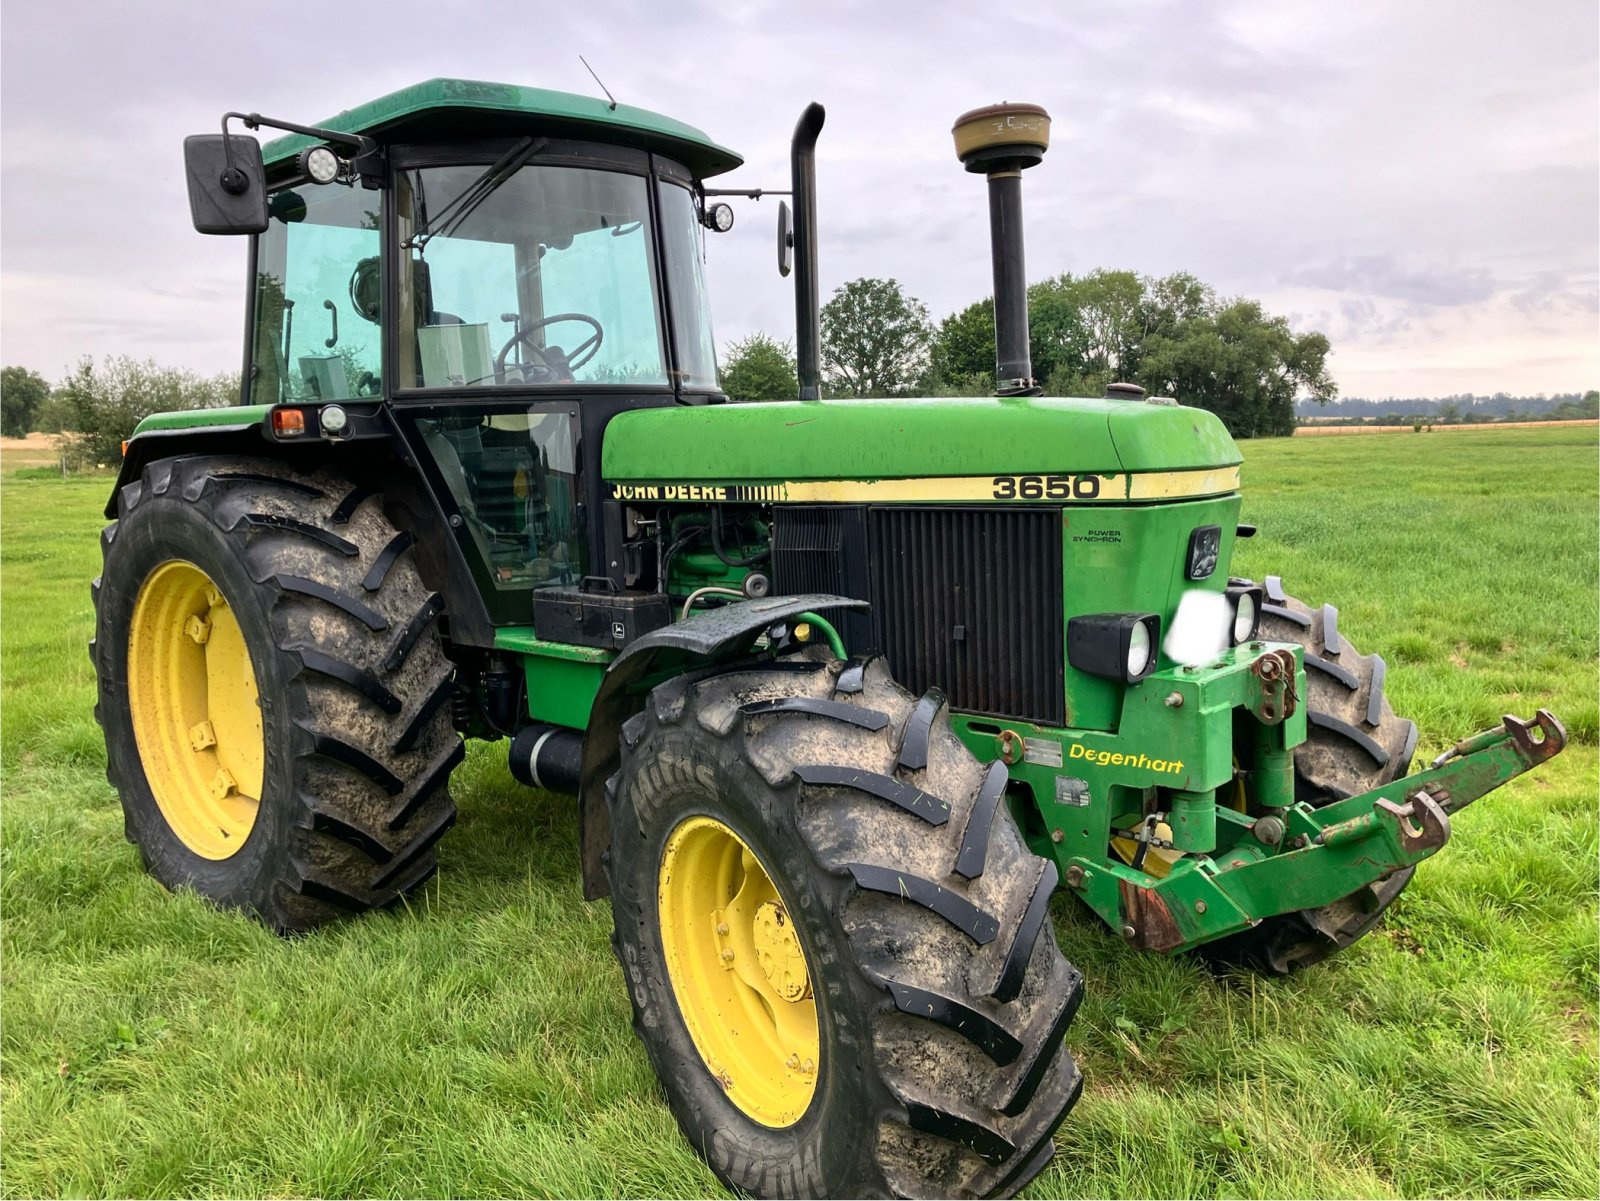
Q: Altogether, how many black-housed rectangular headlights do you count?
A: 2